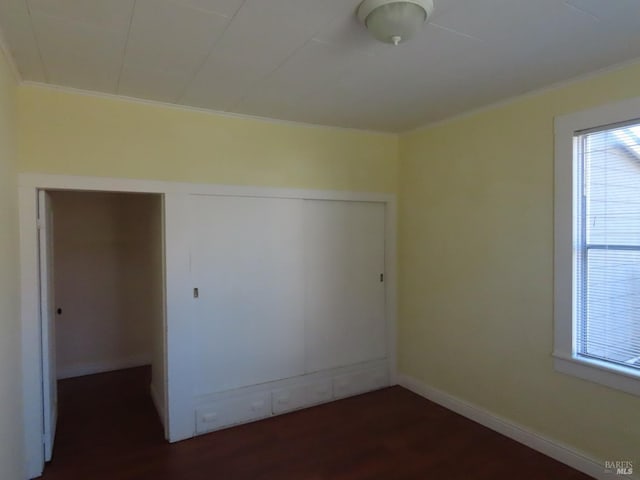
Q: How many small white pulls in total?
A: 6